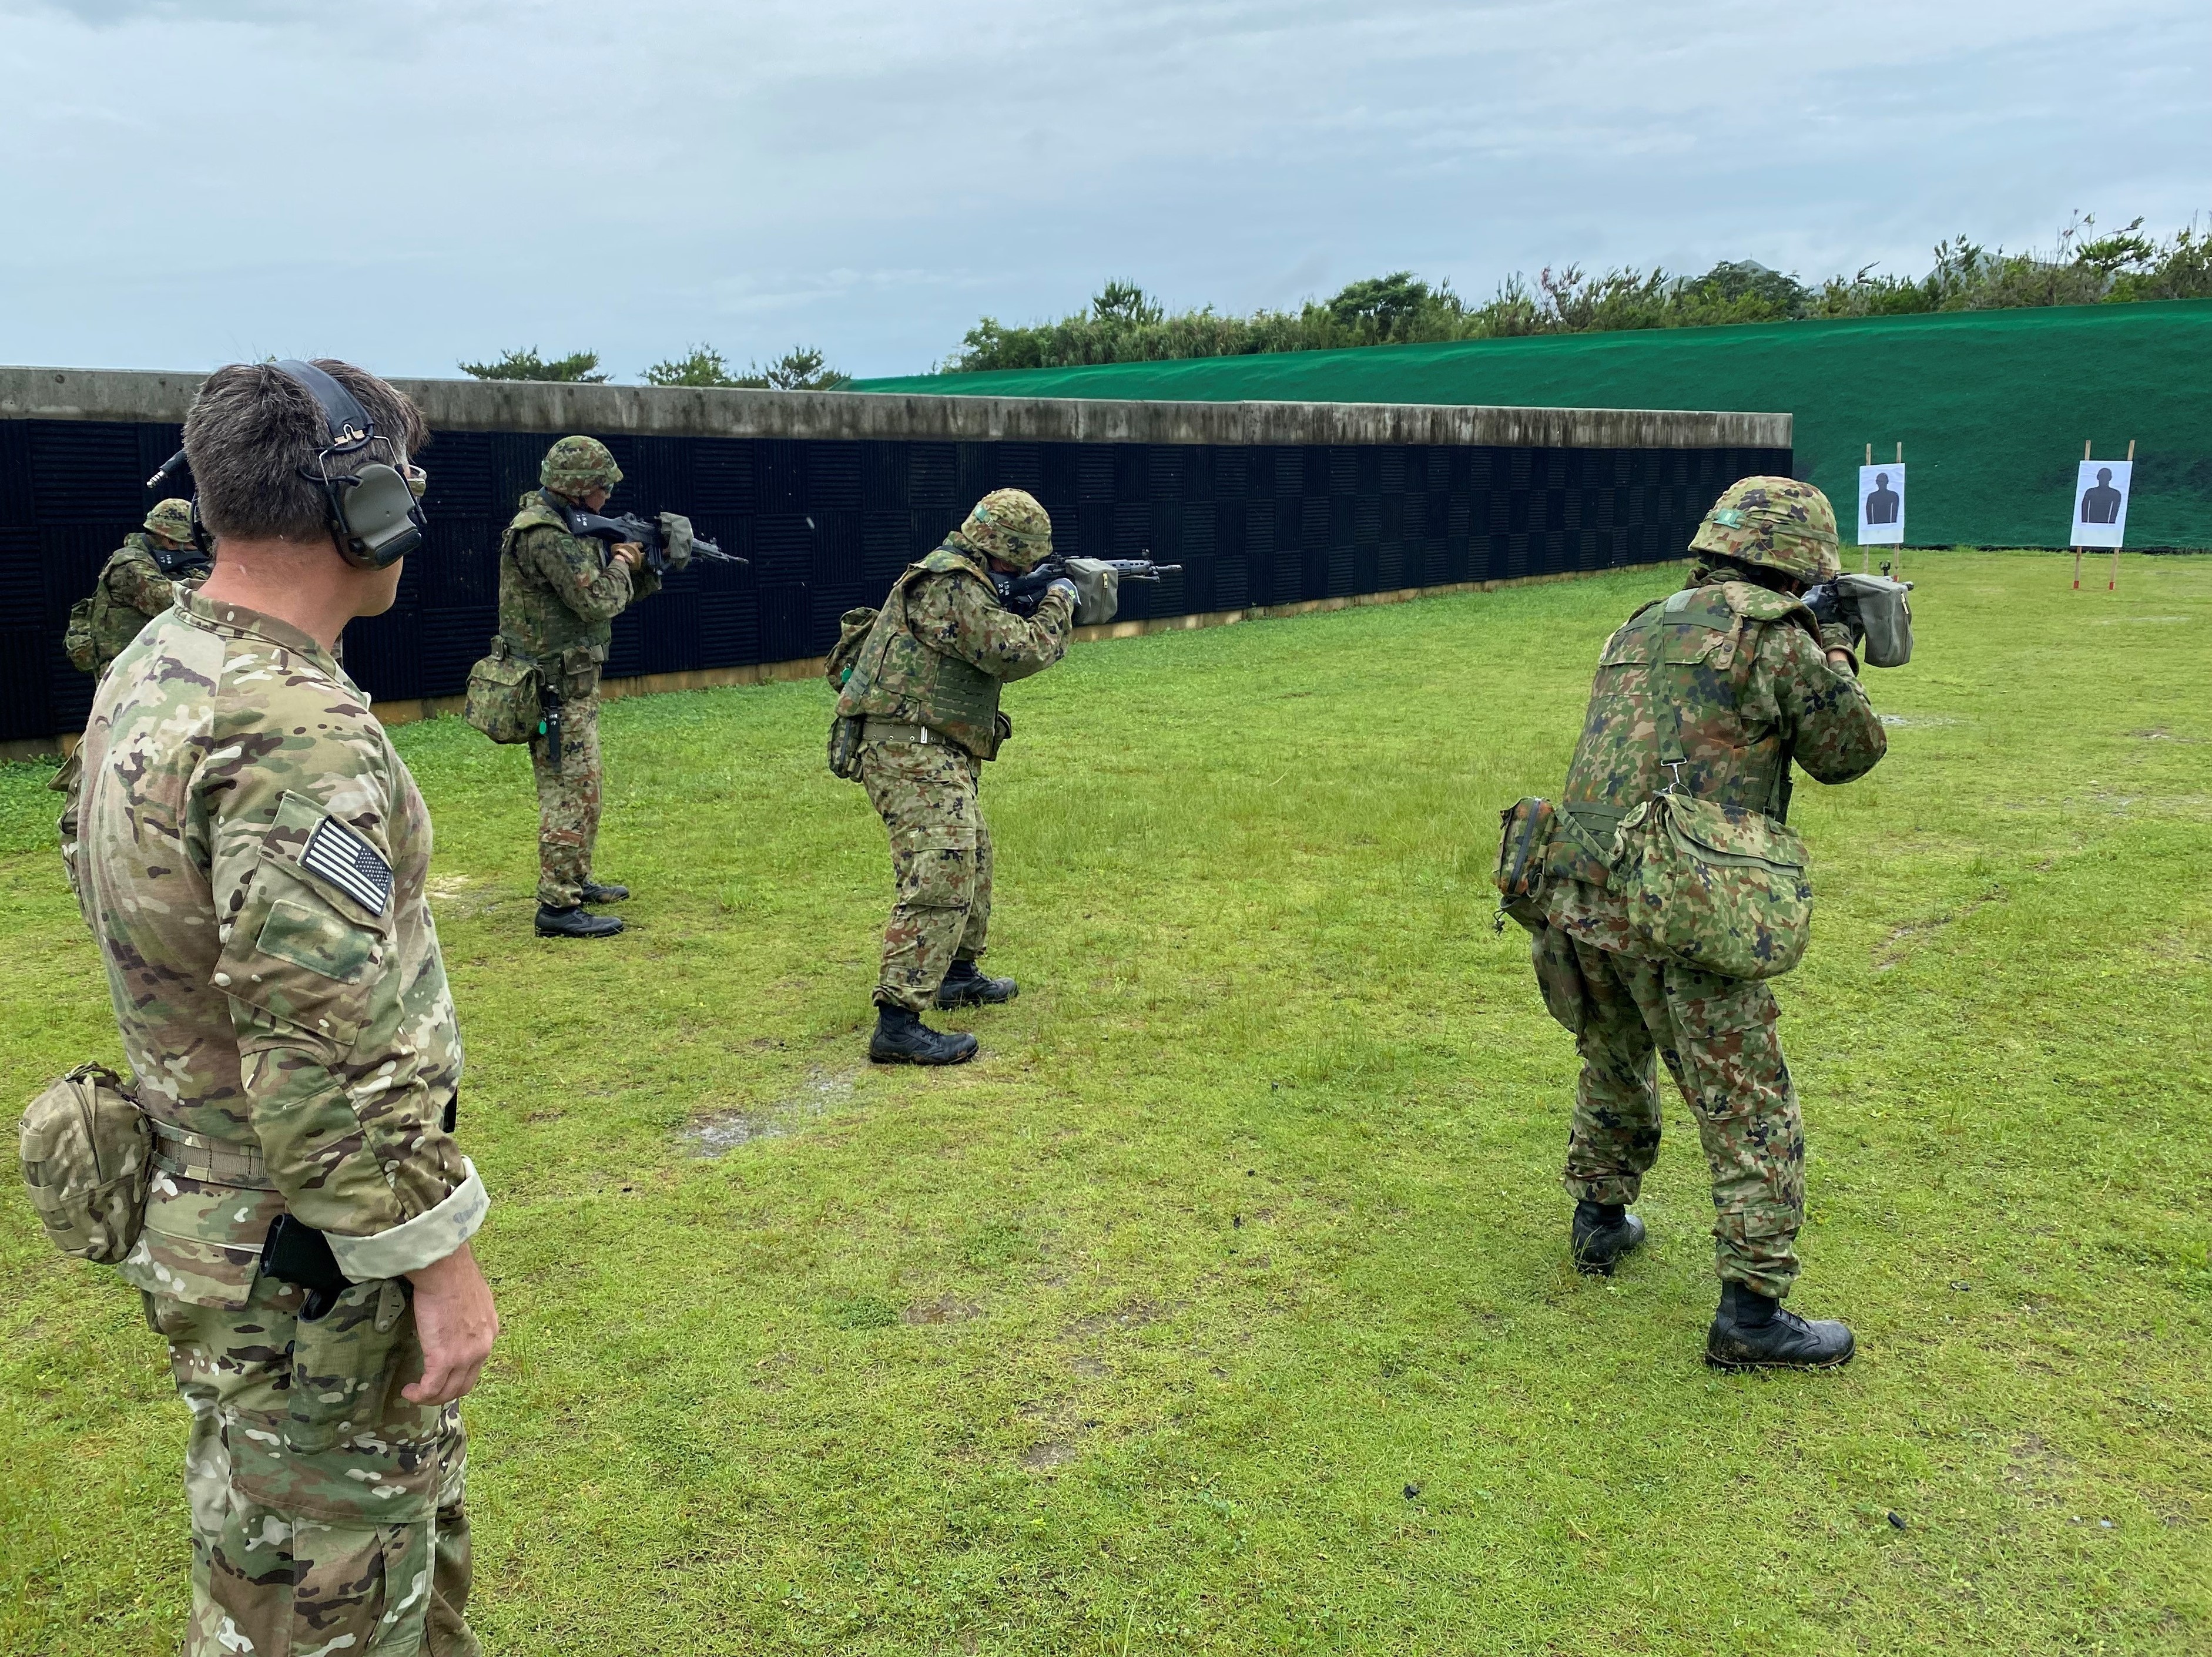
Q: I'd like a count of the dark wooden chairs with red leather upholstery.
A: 0